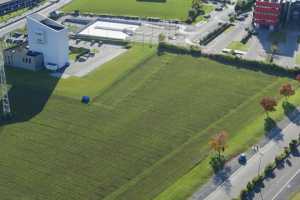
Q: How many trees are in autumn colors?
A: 3